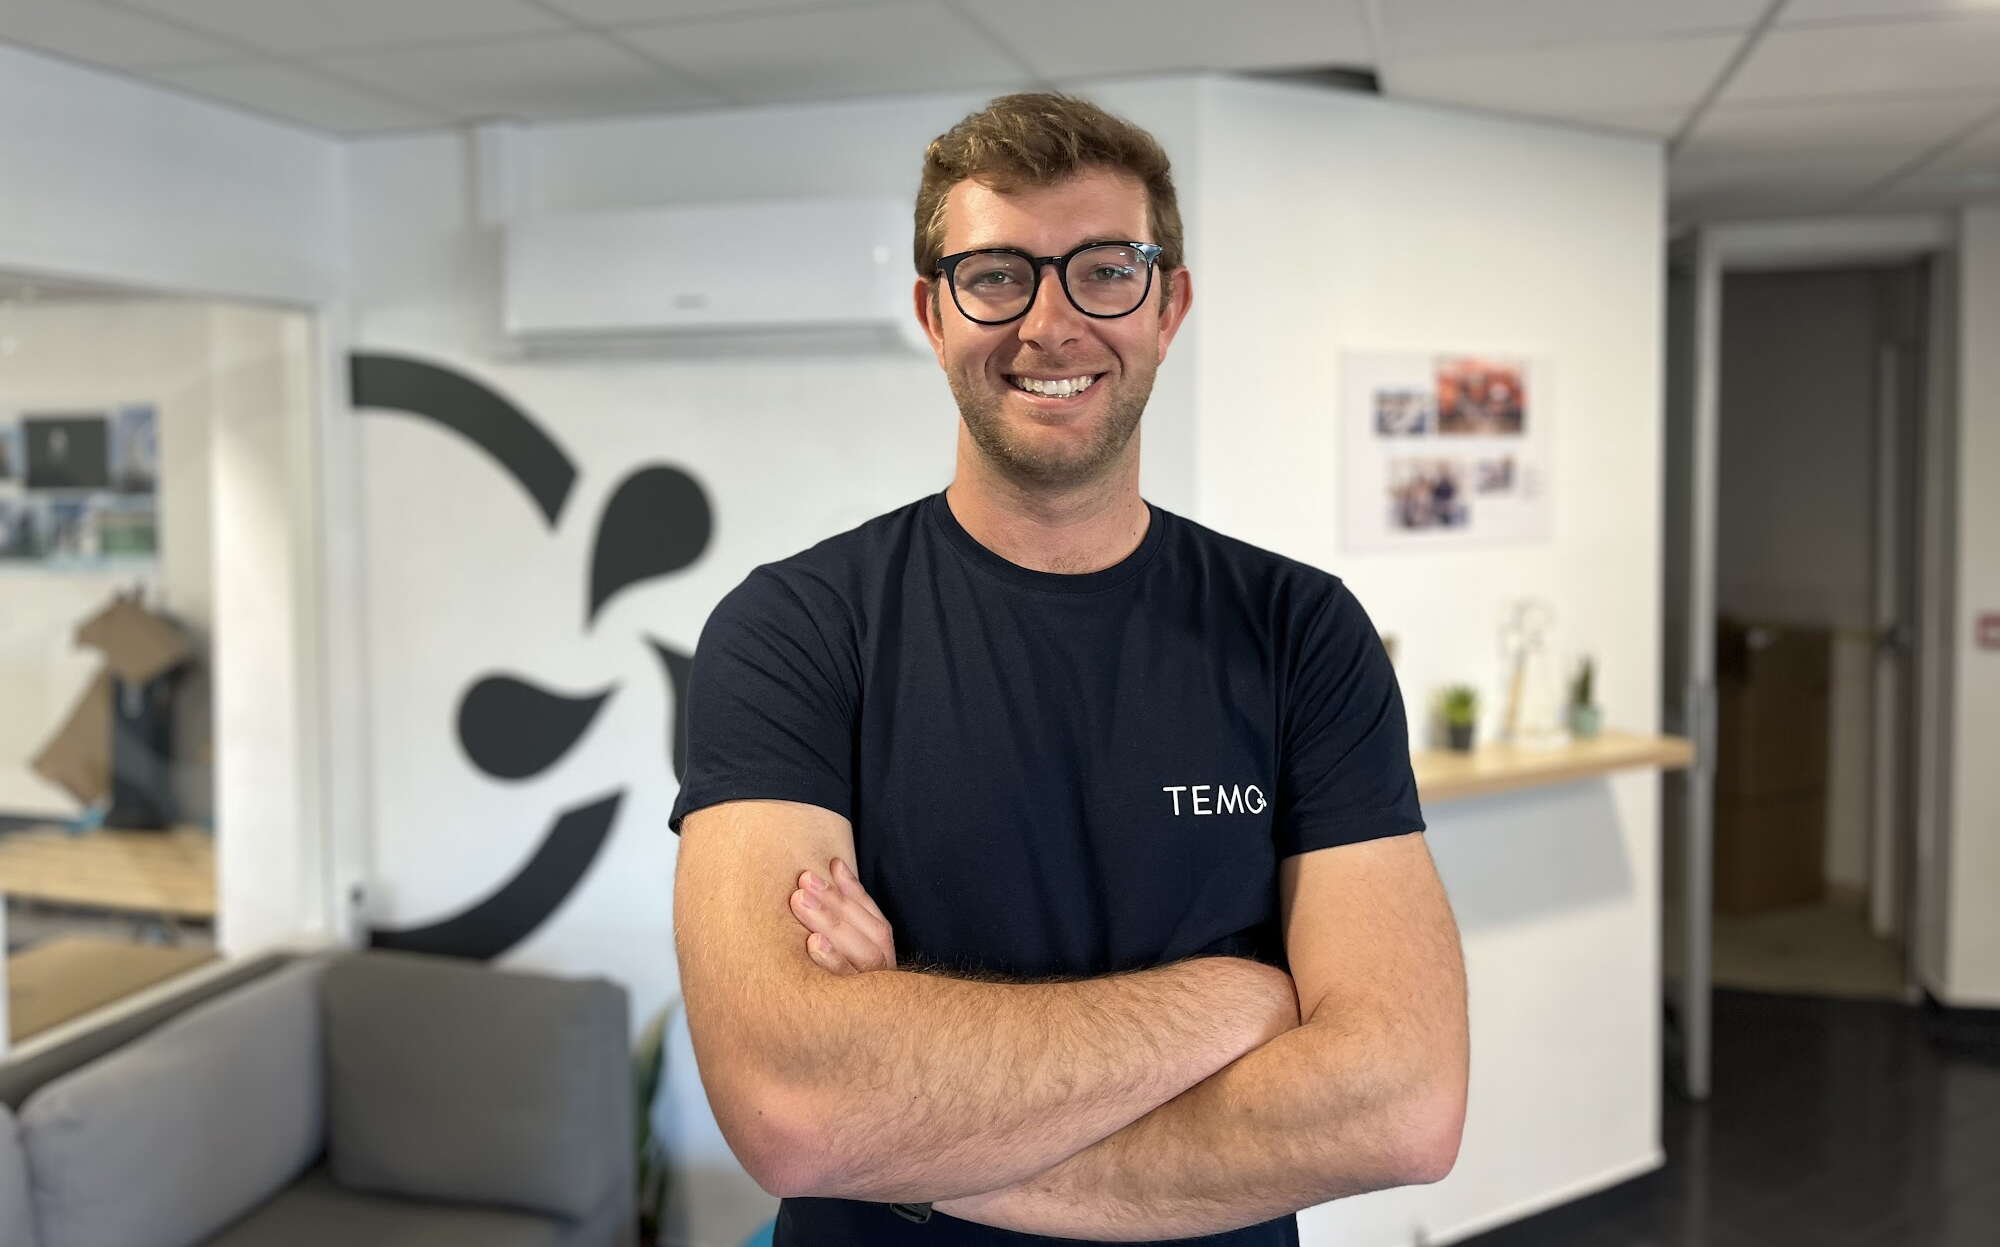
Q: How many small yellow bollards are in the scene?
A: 0